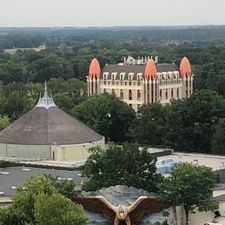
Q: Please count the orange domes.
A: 3